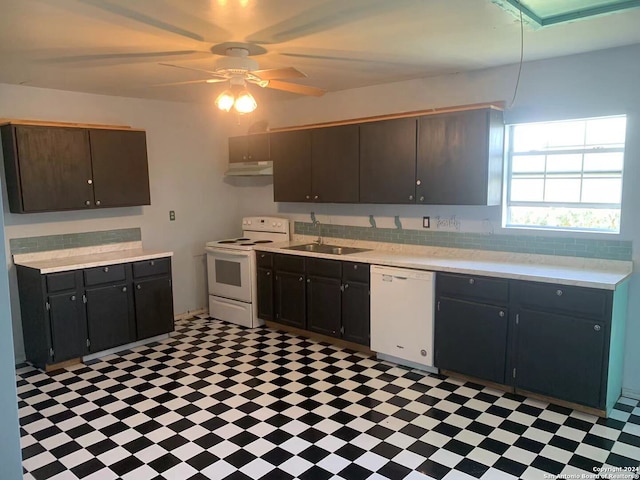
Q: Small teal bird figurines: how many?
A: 3